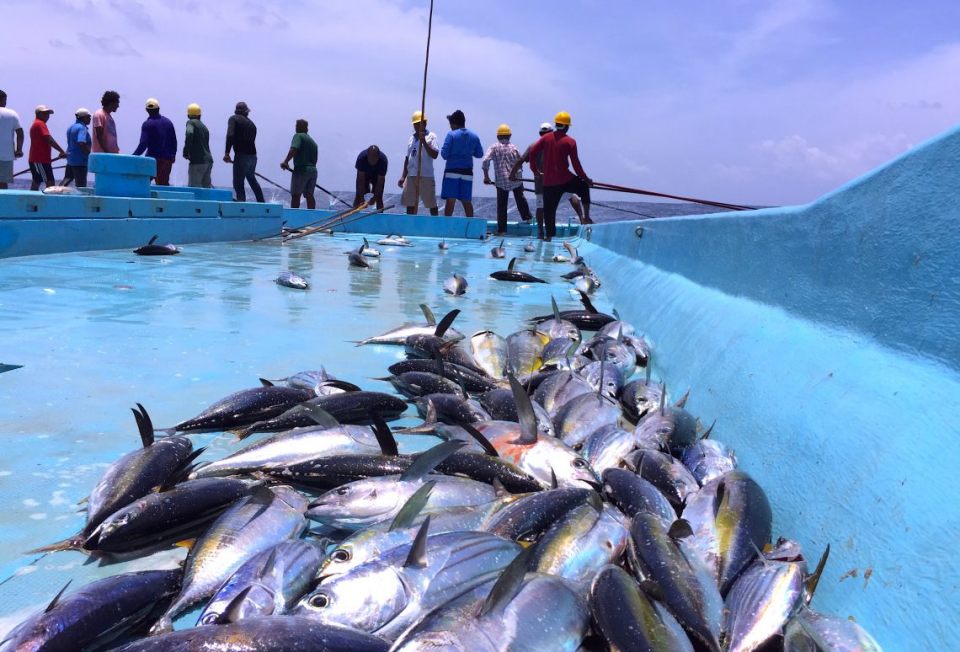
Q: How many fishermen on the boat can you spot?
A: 14